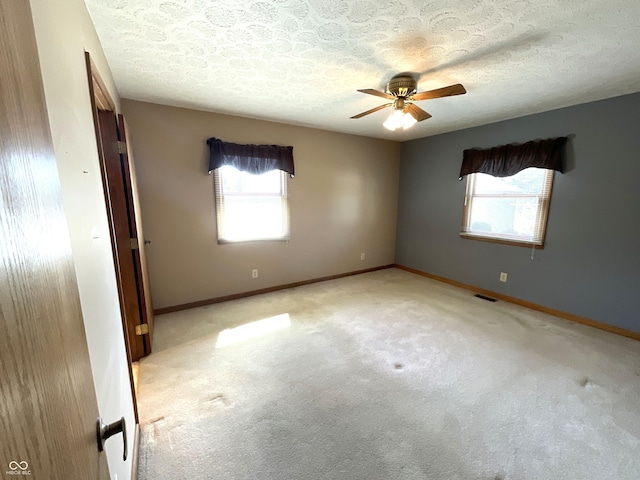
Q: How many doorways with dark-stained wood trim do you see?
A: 1